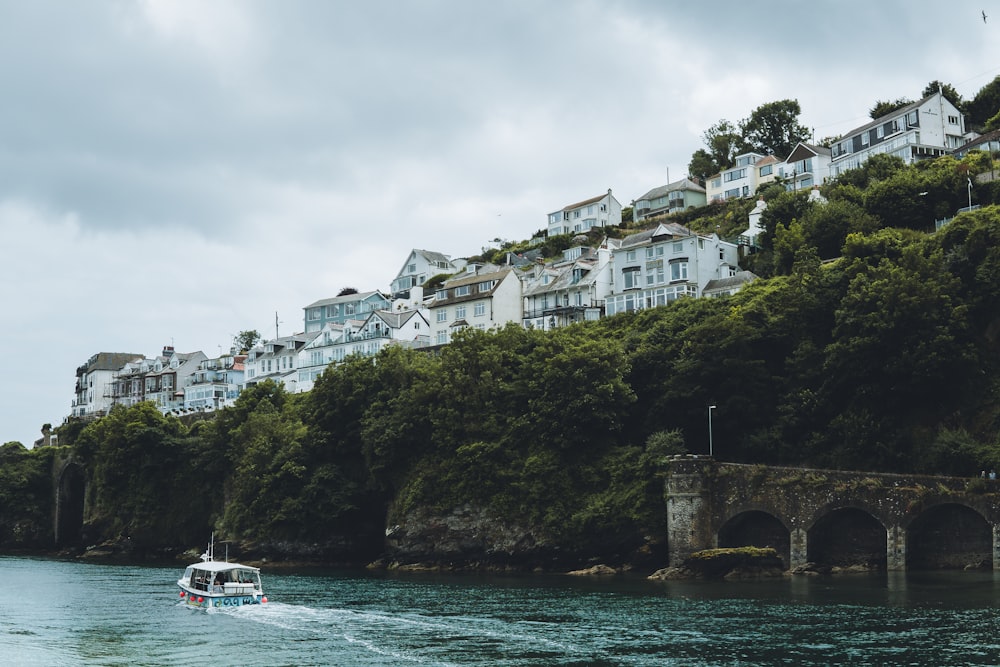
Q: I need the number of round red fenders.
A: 4